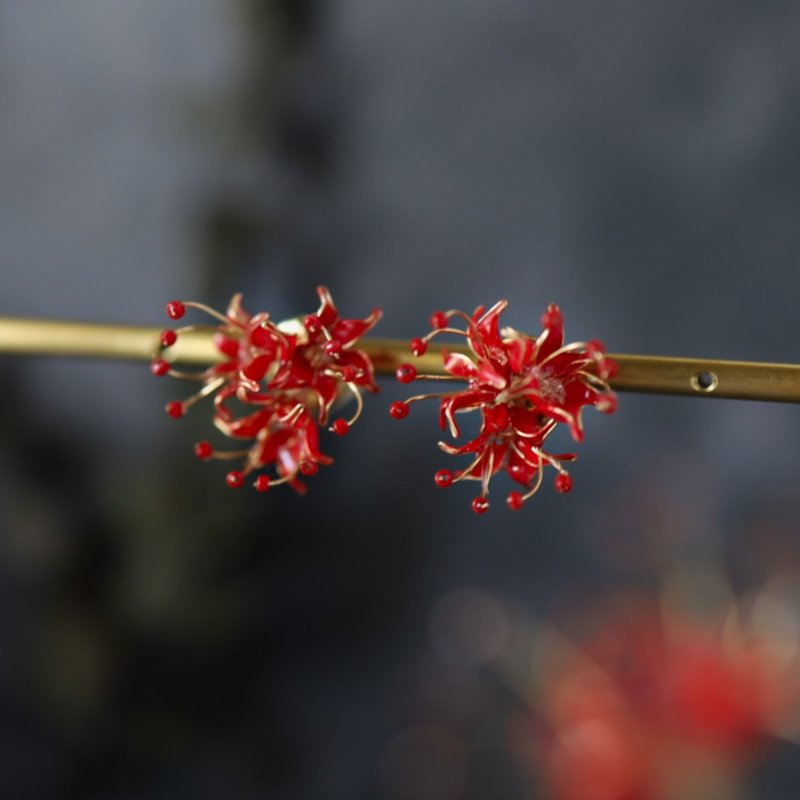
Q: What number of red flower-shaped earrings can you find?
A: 2